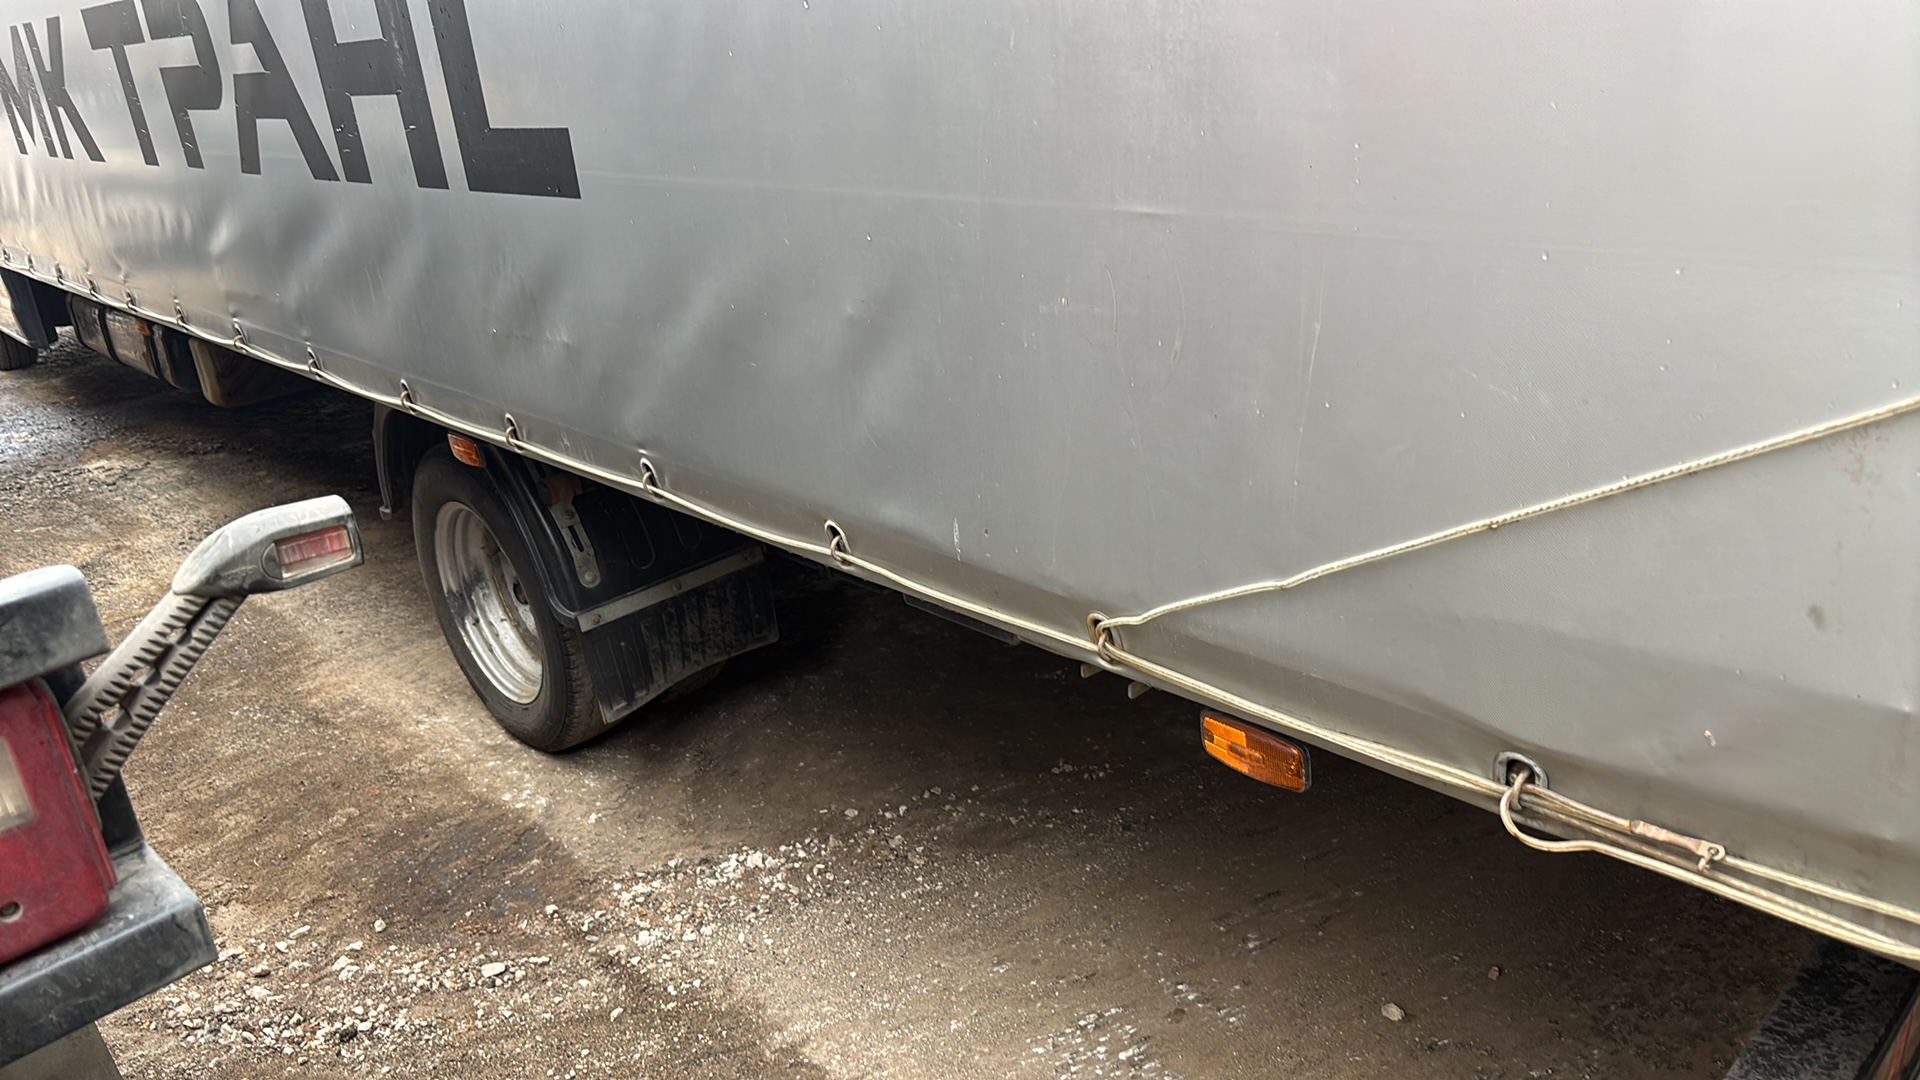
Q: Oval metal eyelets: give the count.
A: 14